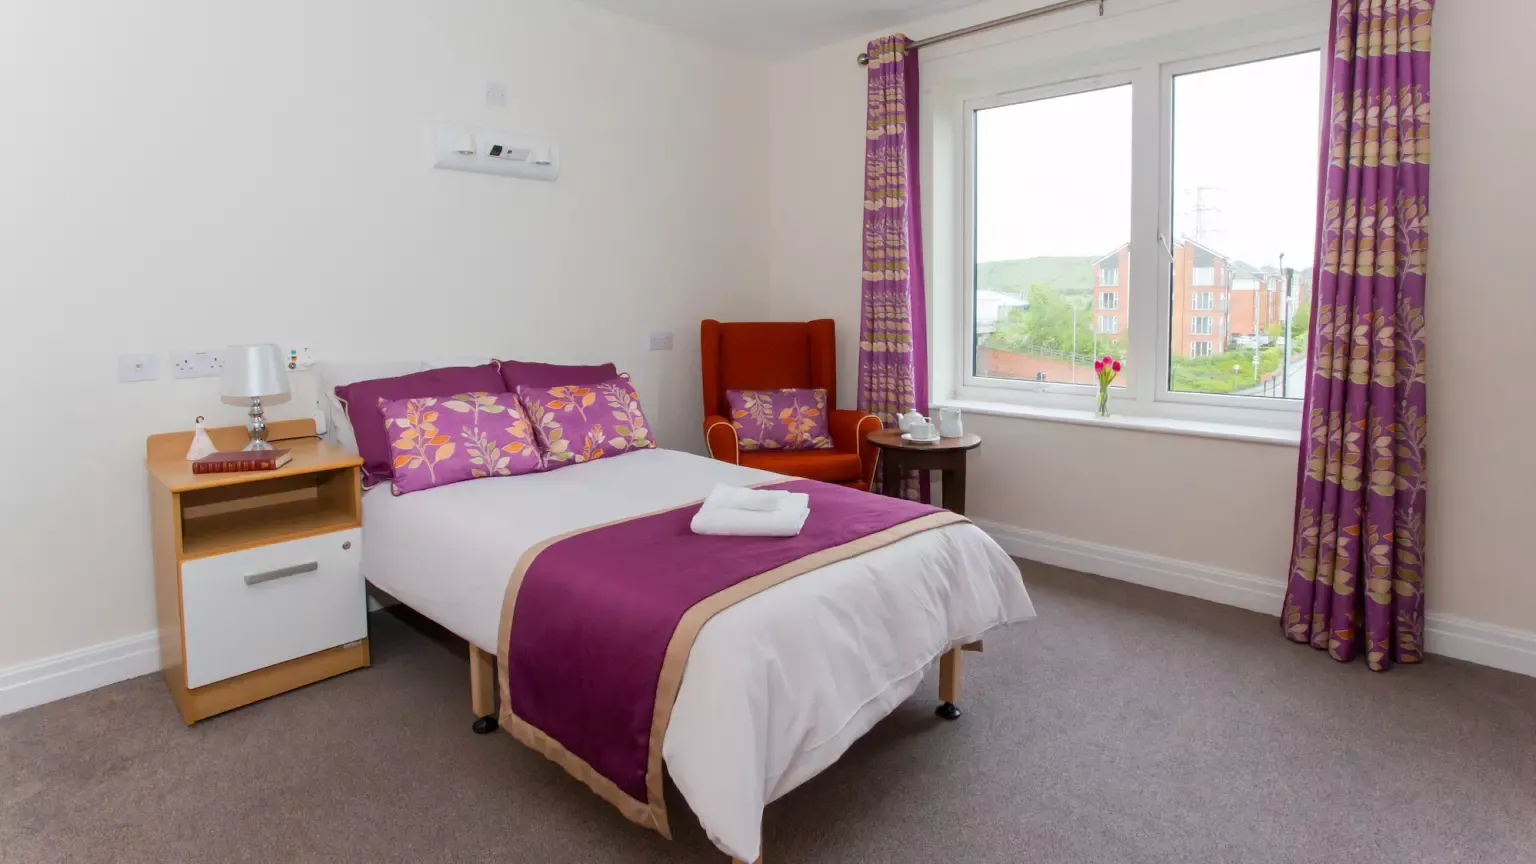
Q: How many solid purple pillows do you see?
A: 2